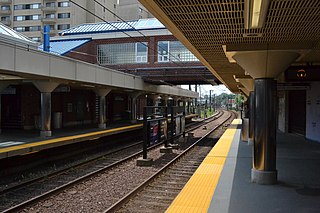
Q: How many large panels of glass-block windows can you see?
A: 2